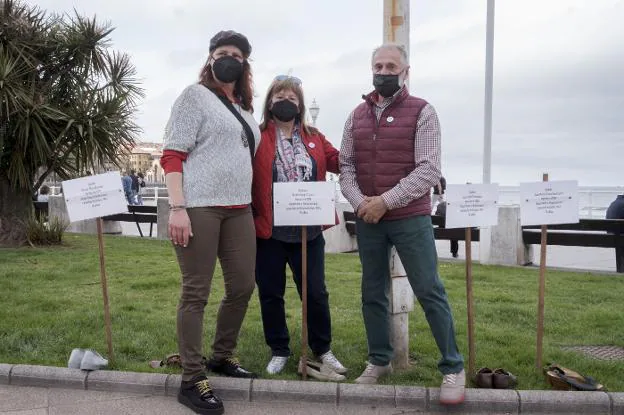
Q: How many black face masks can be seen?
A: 3